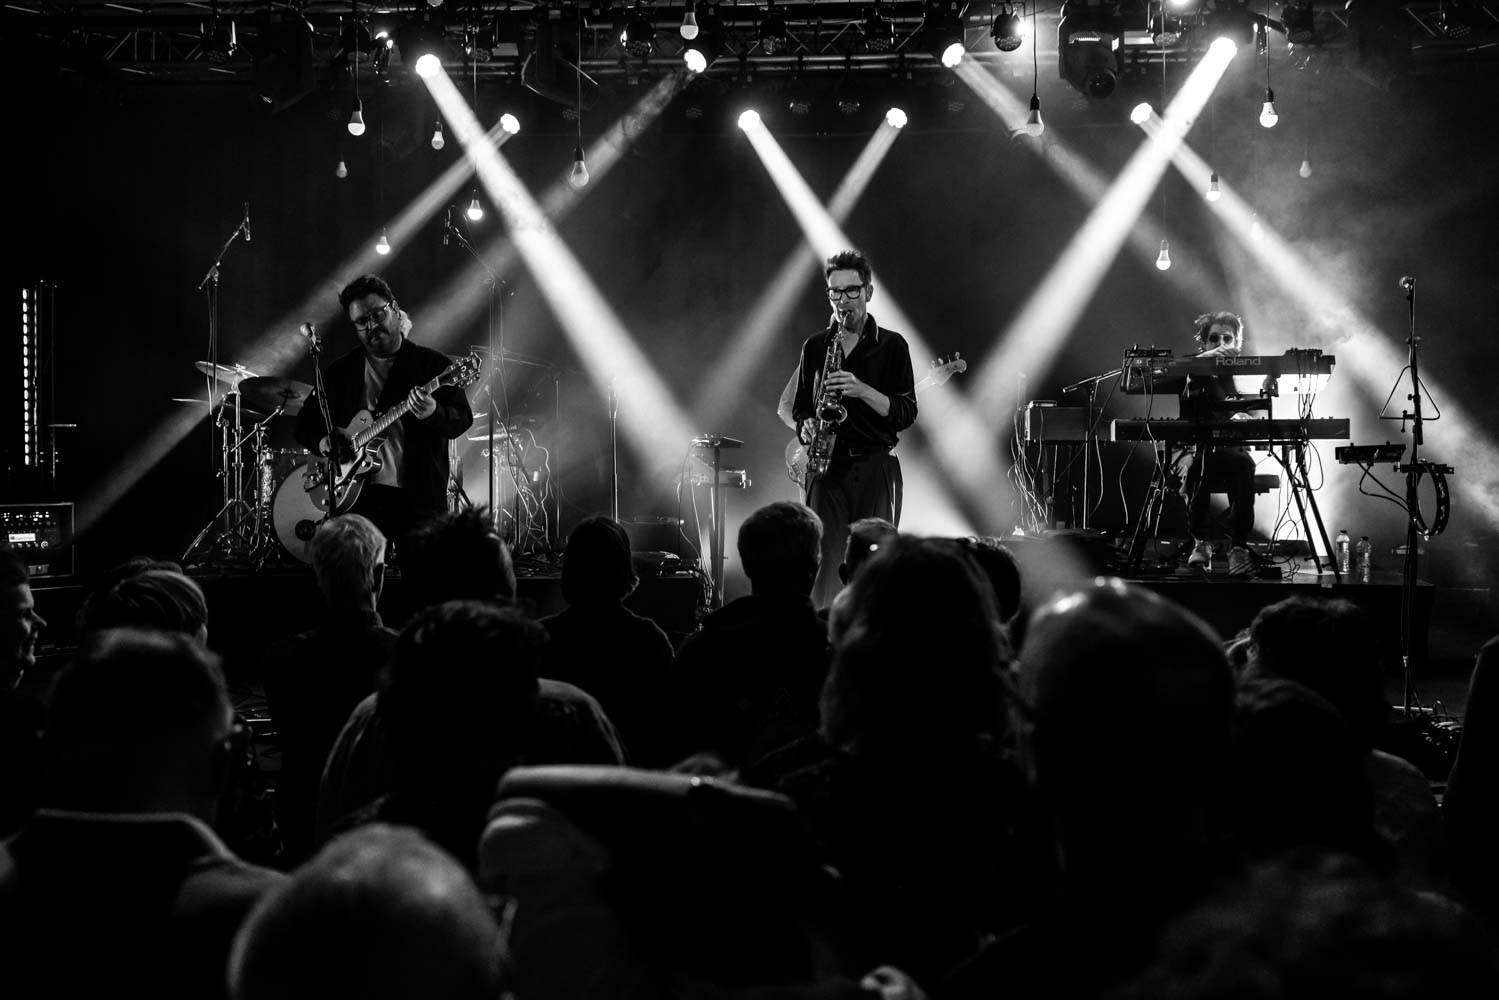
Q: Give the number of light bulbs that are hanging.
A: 13